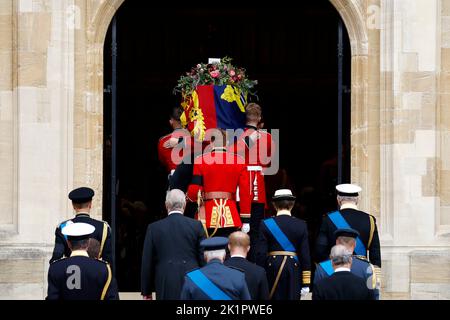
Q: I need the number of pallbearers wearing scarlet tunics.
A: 3